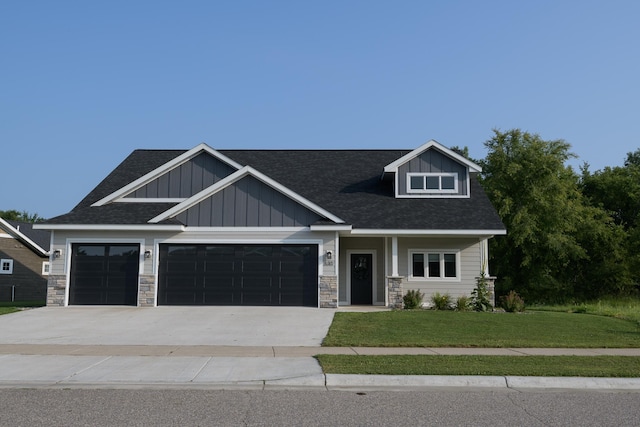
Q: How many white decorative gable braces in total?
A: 0